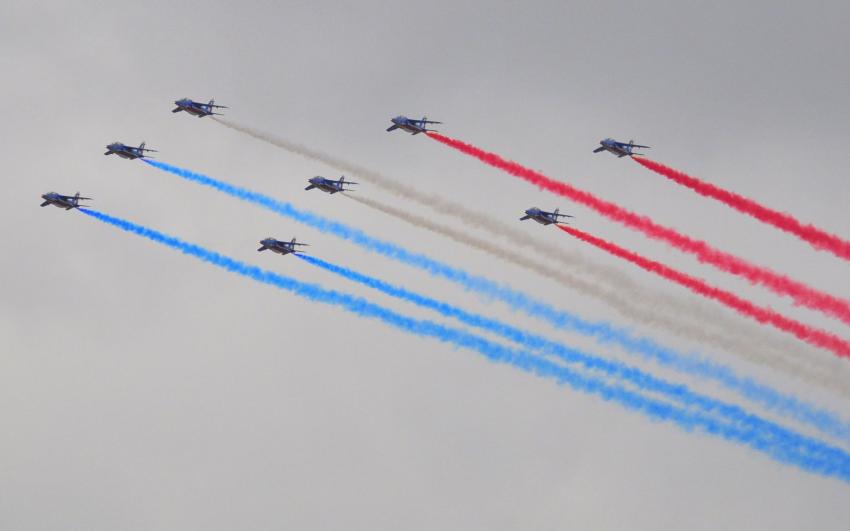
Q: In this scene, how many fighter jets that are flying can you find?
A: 8